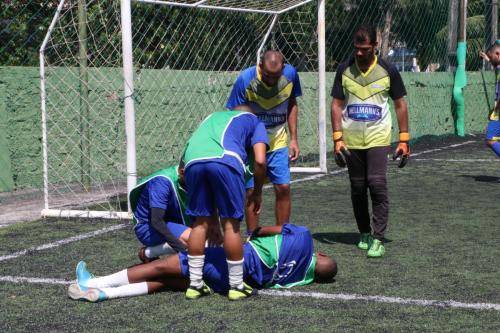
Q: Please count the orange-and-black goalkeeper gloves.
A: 2